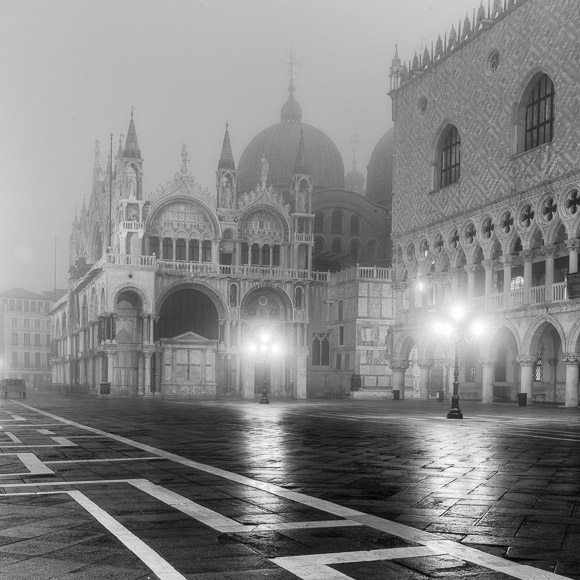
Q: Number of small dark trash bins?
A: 4